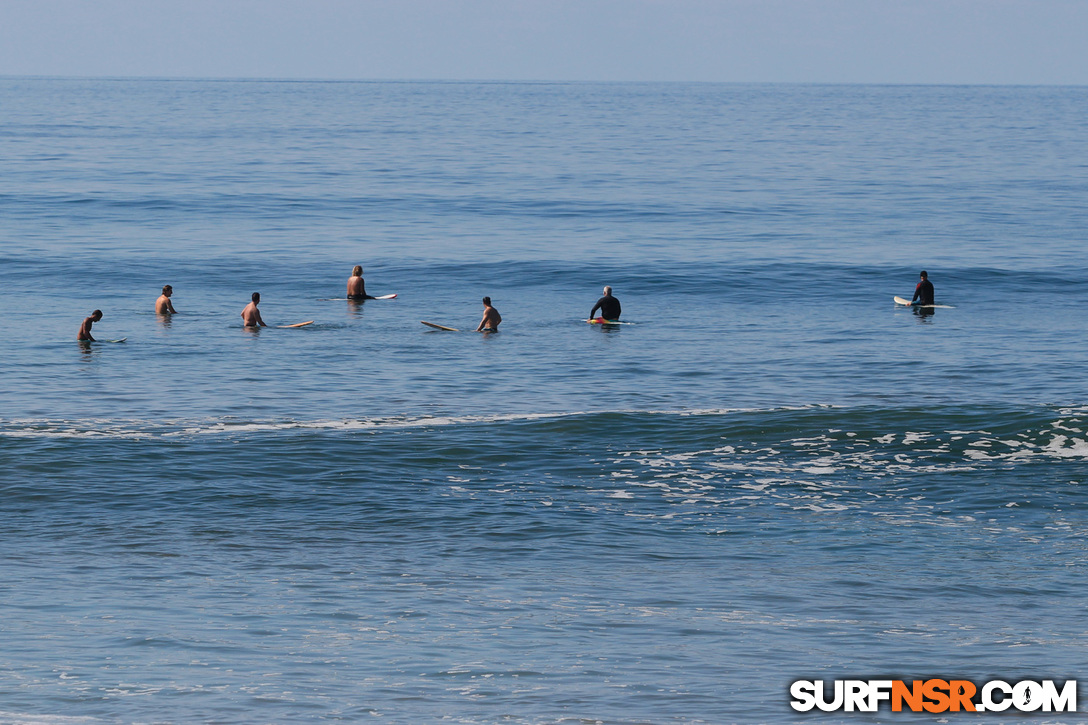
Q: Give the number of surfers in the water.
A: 7